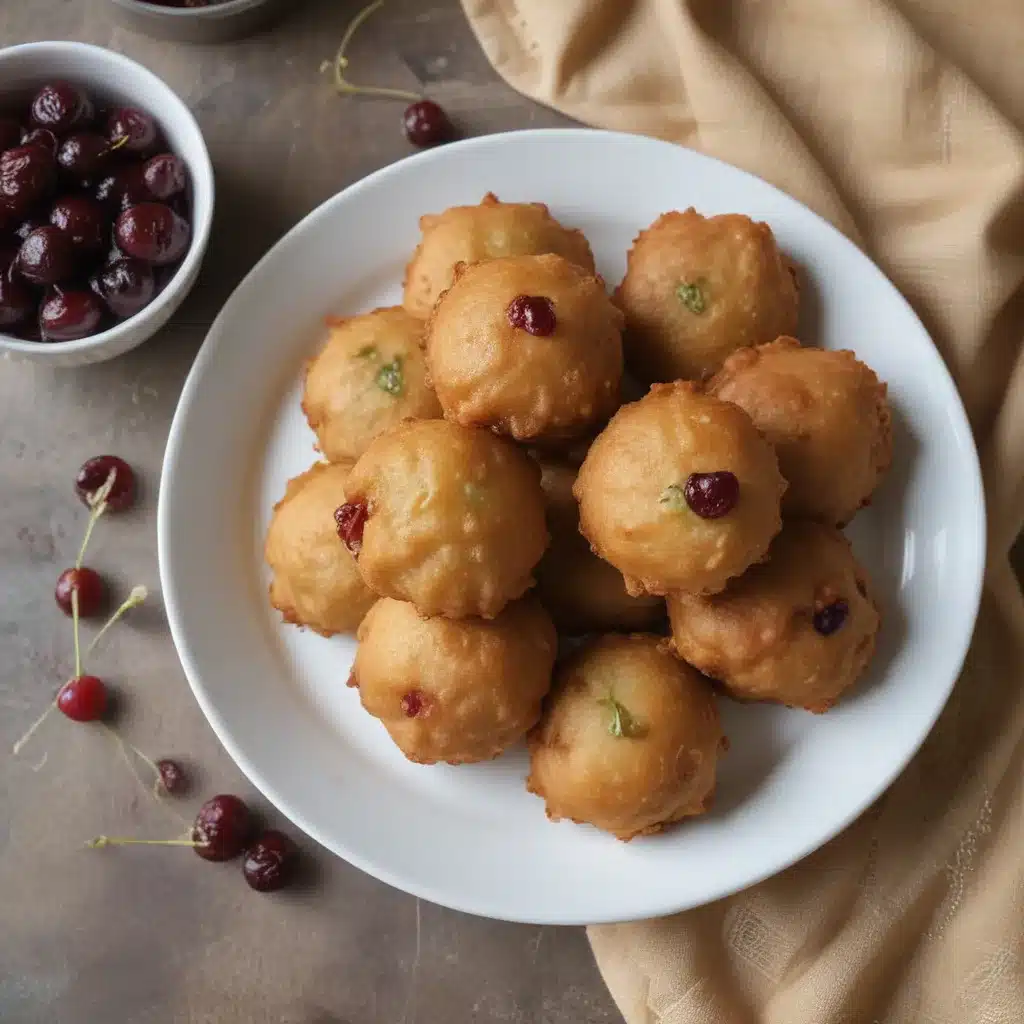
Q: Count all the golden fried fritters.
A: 12